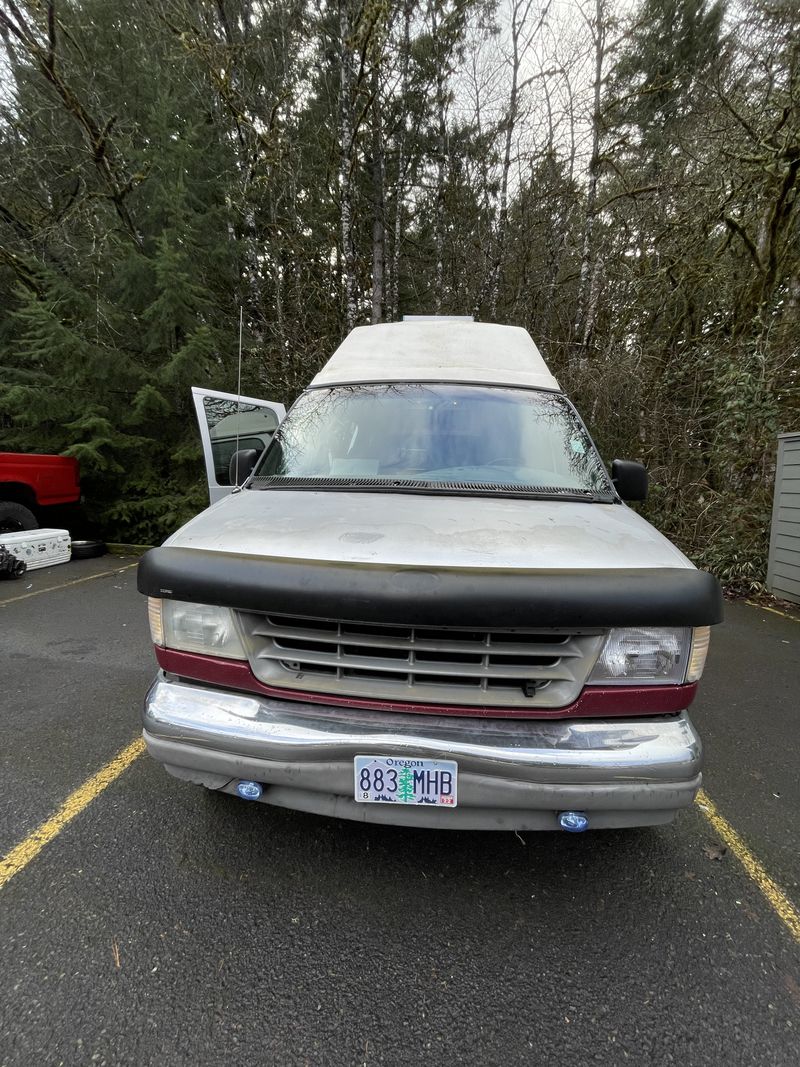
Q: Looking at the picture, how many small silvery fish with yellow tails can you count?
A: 0